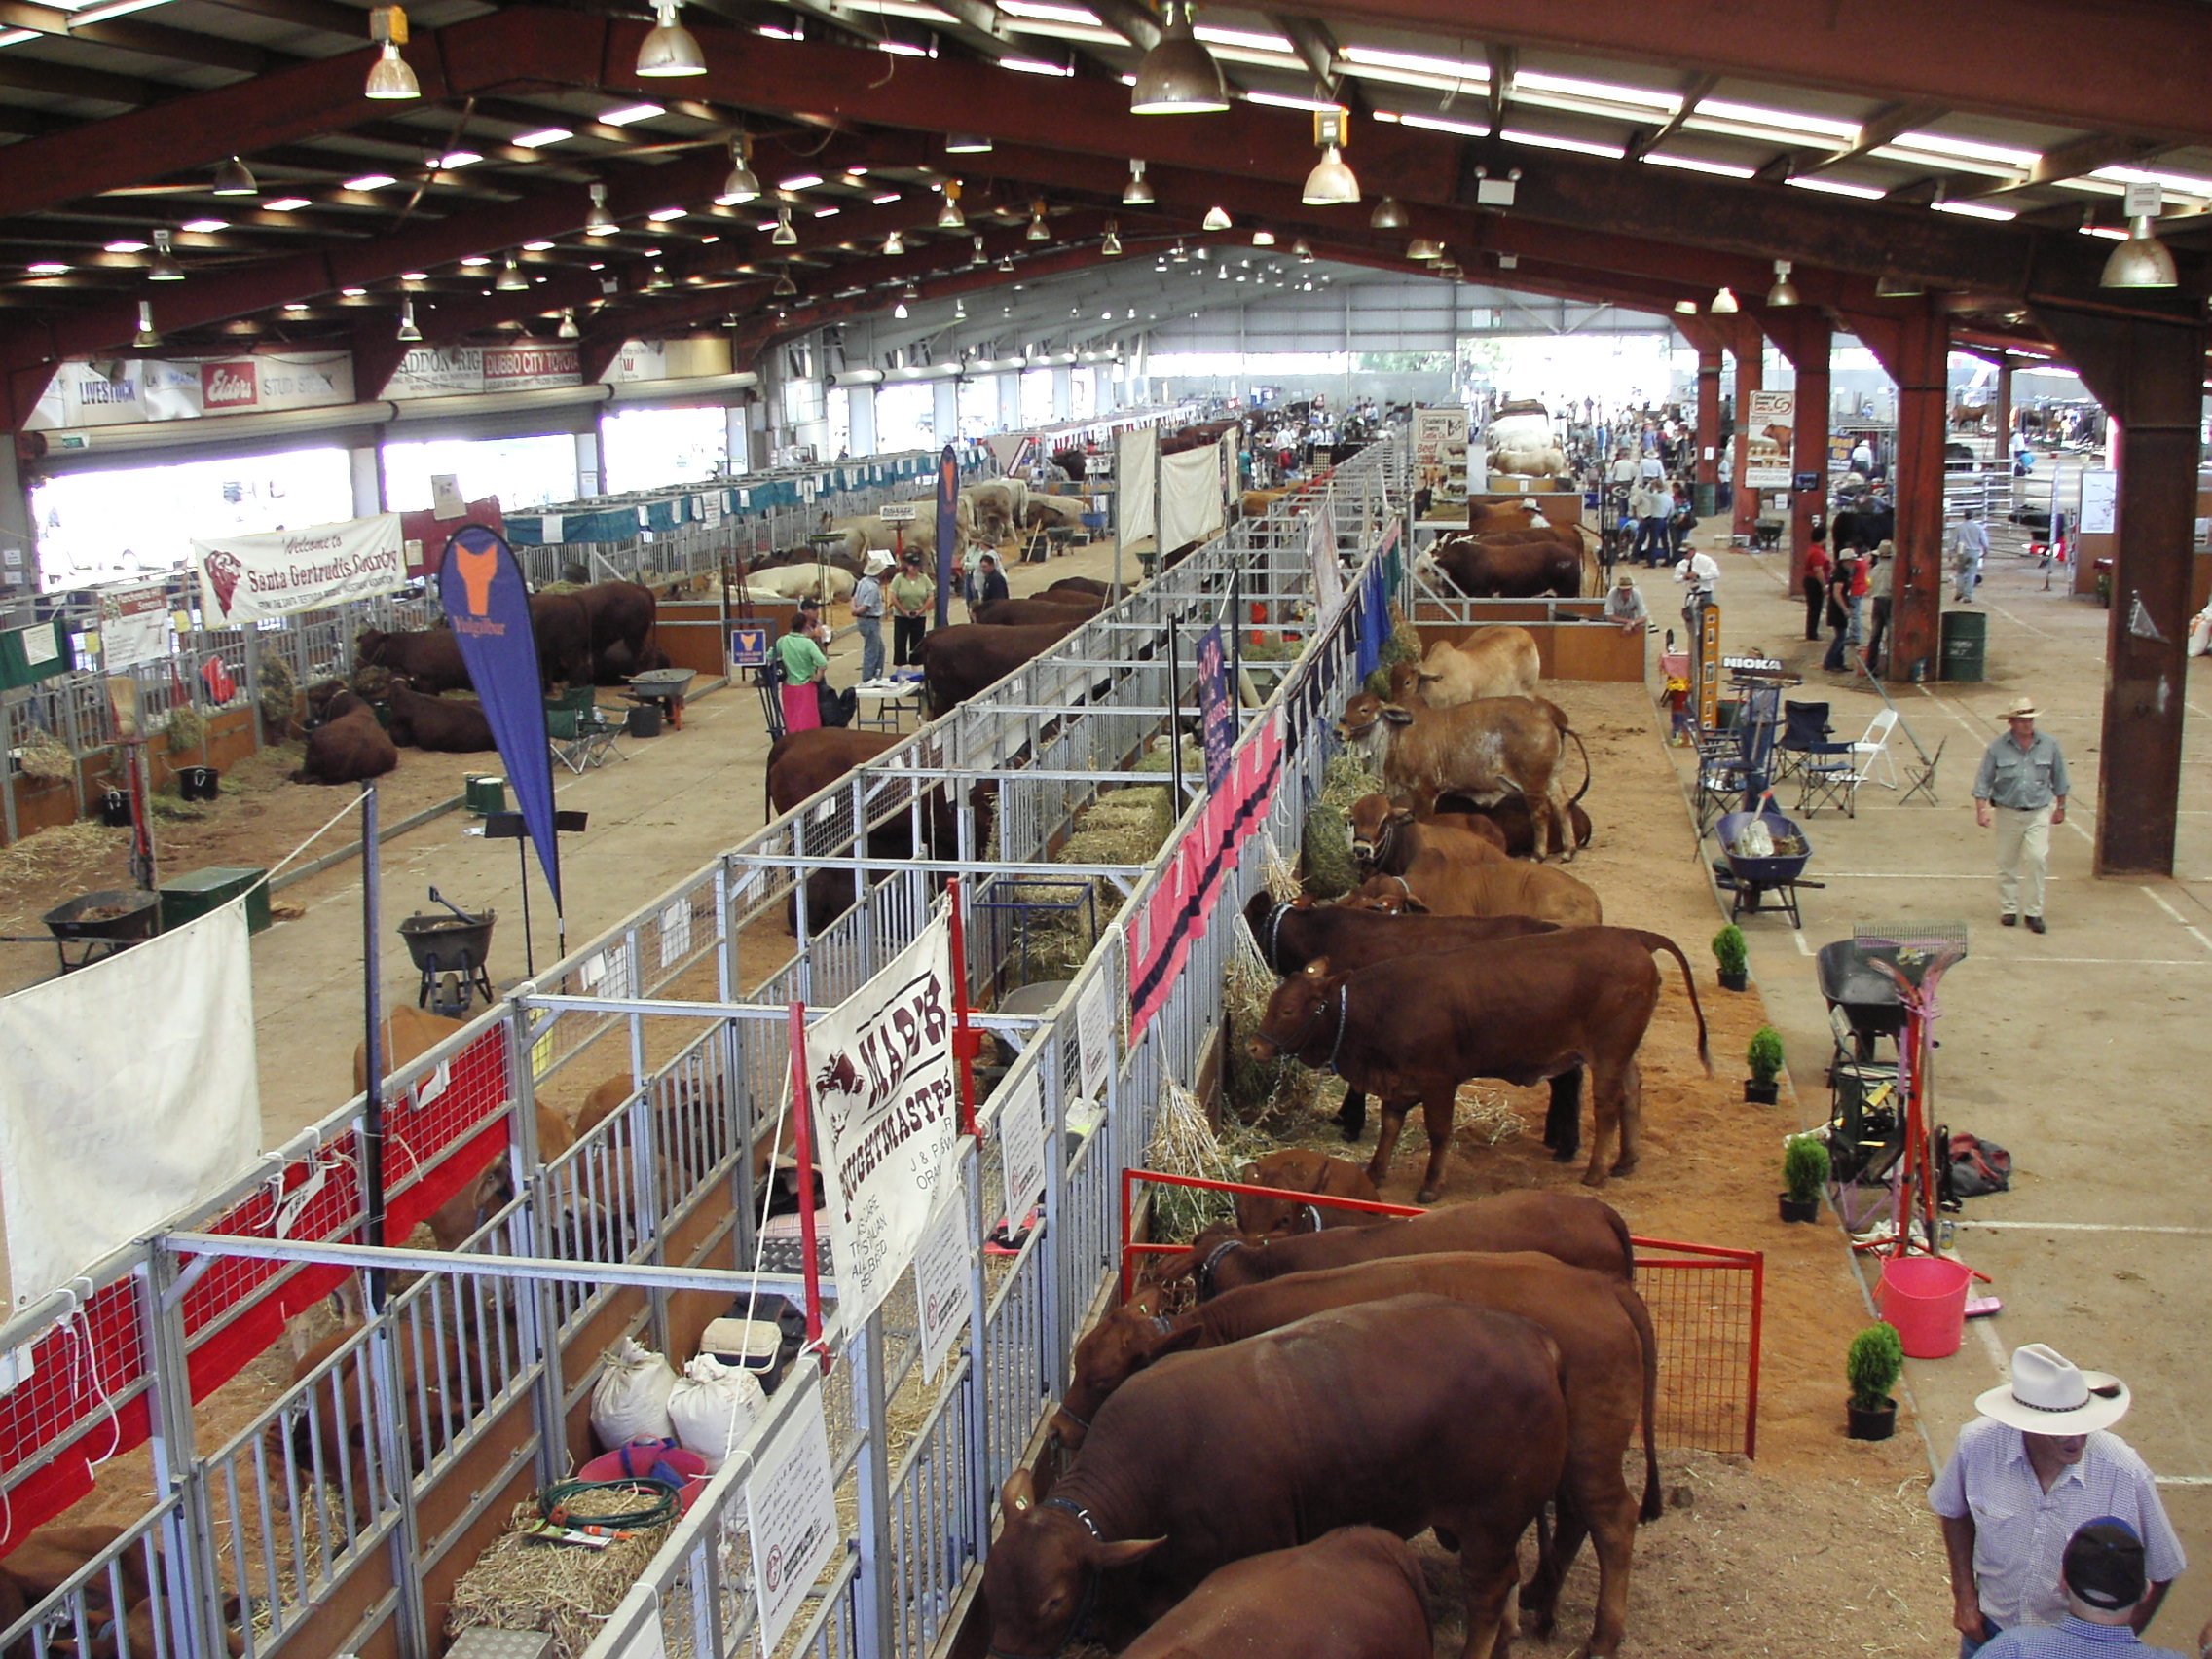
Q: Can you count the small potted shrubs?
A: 4